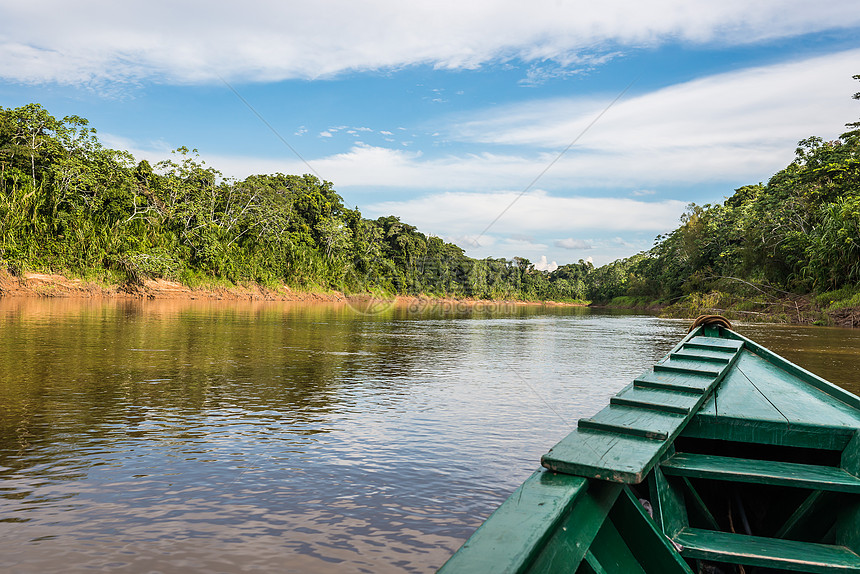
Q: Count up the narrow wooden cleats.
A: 6